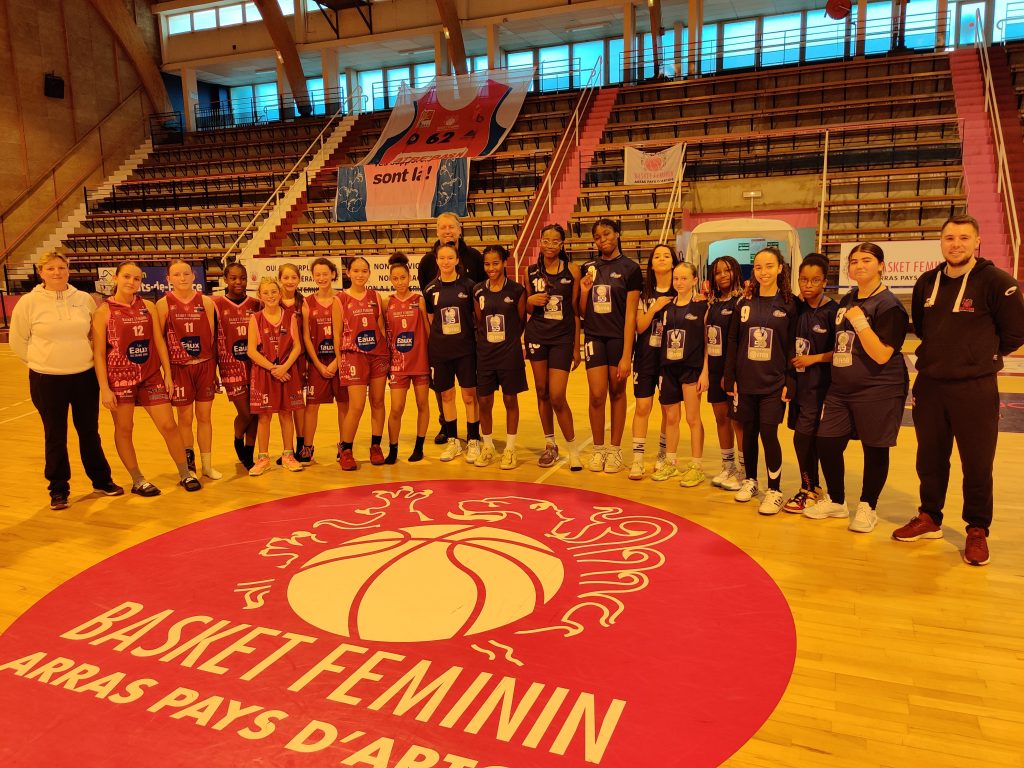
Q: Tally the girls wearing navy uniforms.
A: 10